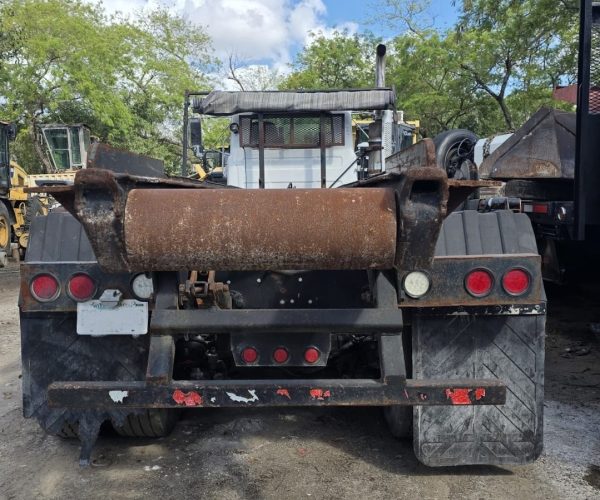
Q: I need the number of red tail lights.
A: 7